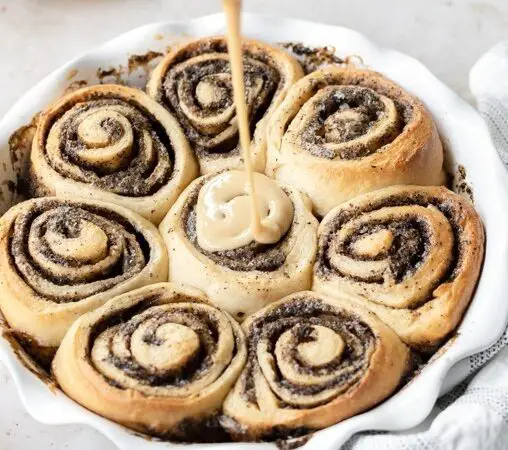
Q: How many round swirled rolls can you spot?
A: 8